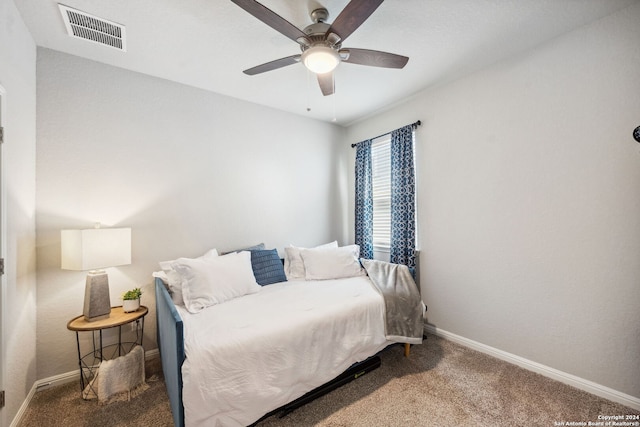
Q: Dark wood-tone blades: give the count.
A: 5